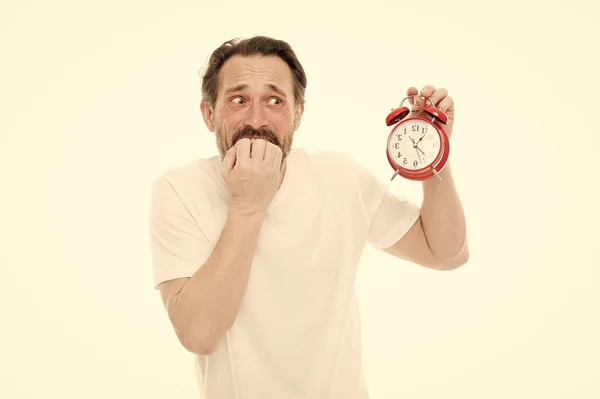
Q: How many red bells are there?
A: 2